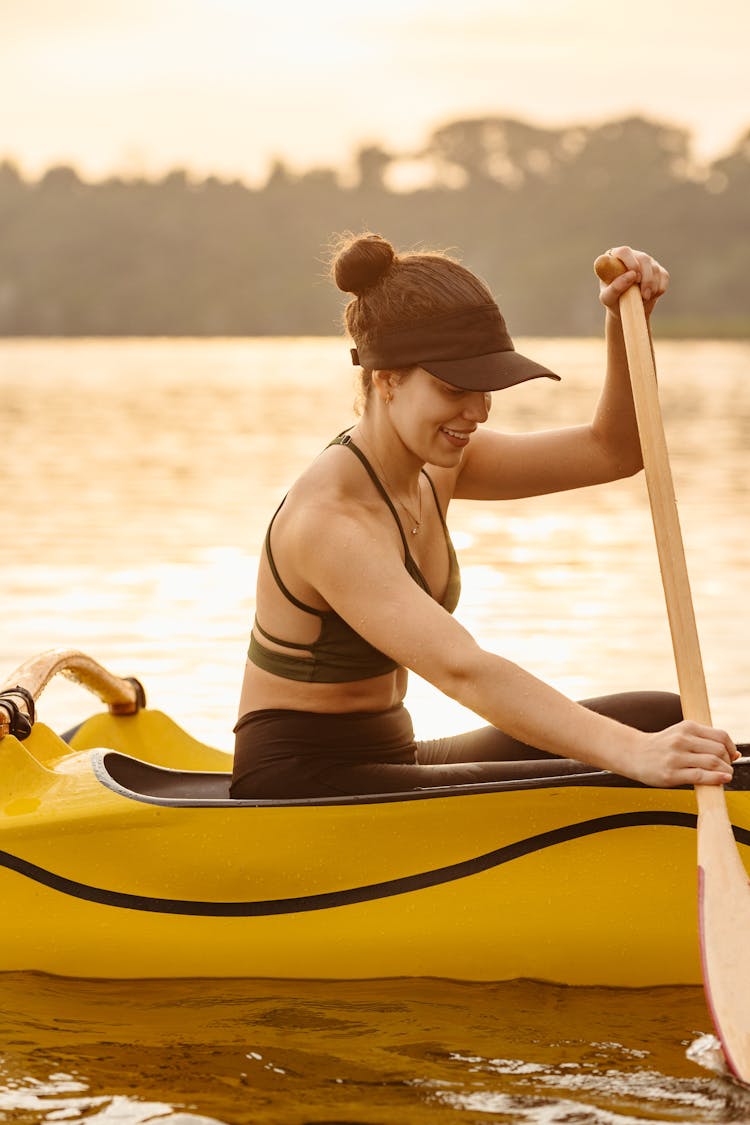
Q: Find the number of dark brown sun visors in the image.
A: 1